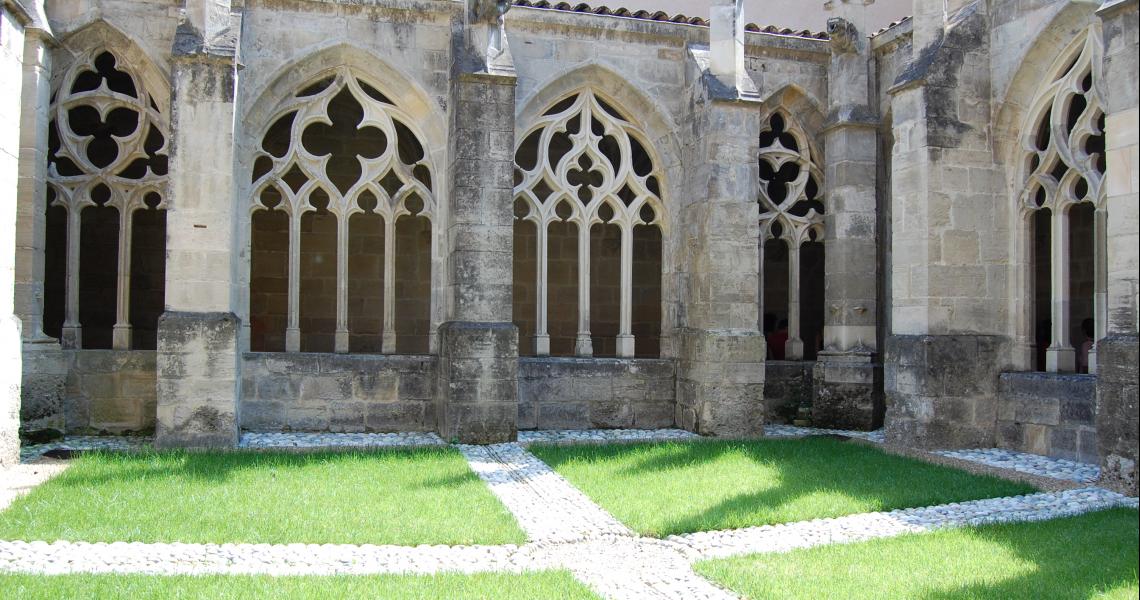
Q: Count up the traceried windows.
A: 5